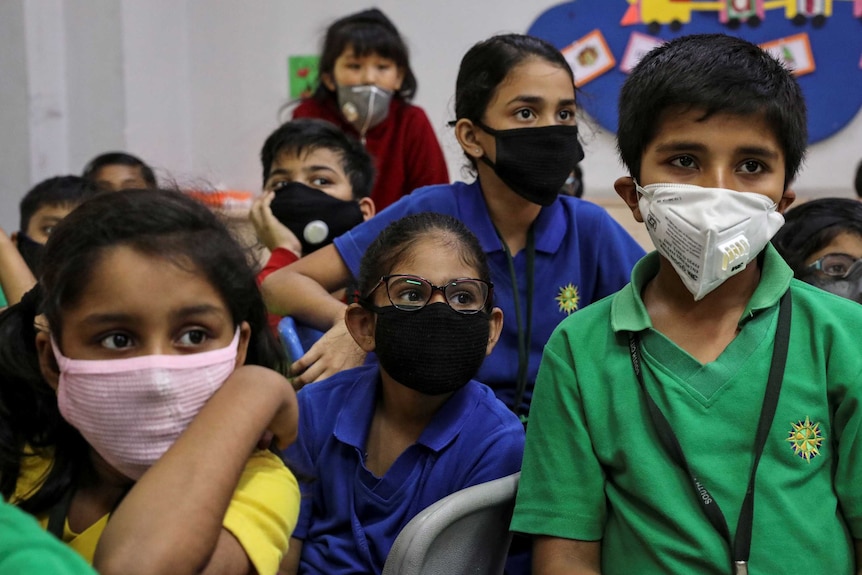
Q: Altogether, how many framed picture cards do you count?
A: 3